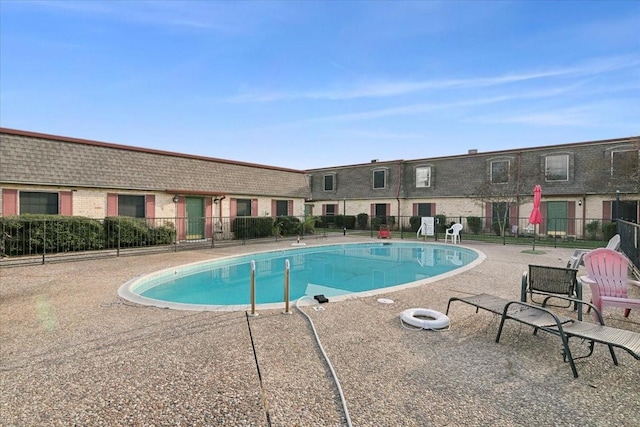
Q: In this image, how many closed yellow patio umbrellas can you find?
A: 0